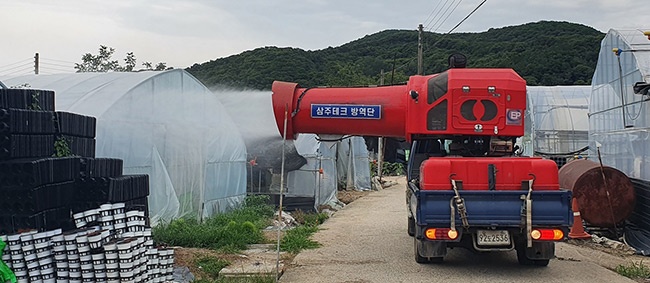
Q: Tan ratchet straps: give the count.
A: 2